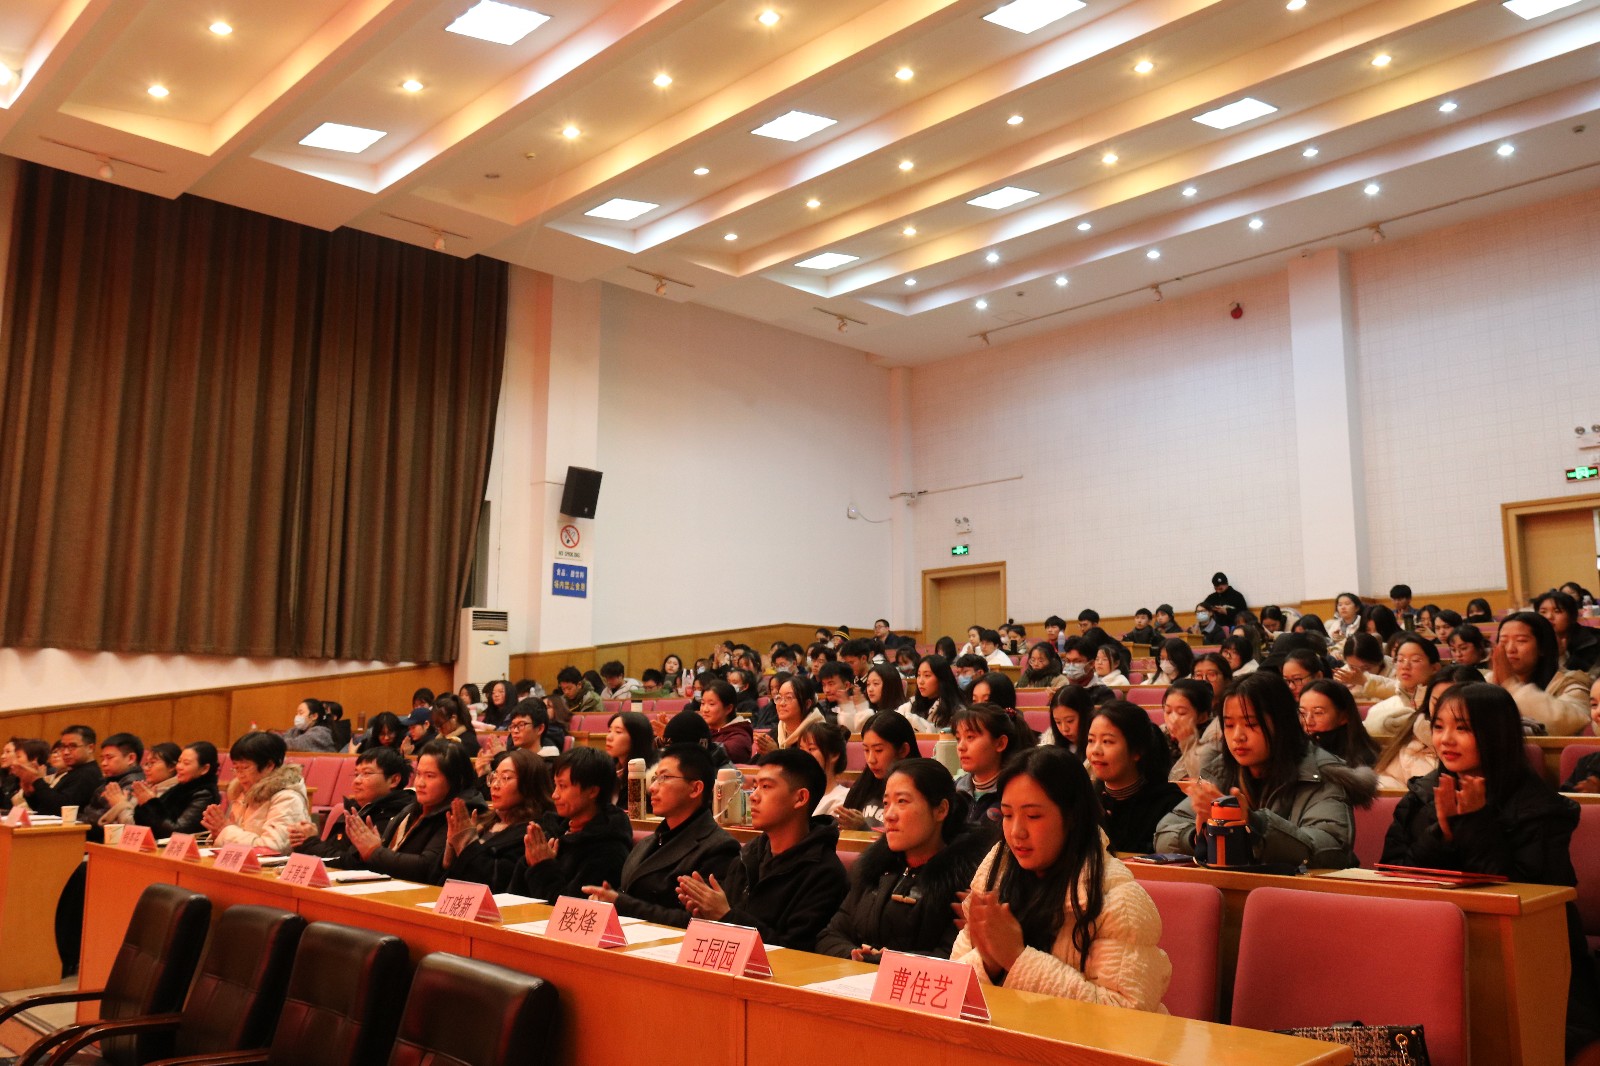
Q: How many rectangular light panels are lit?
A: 9